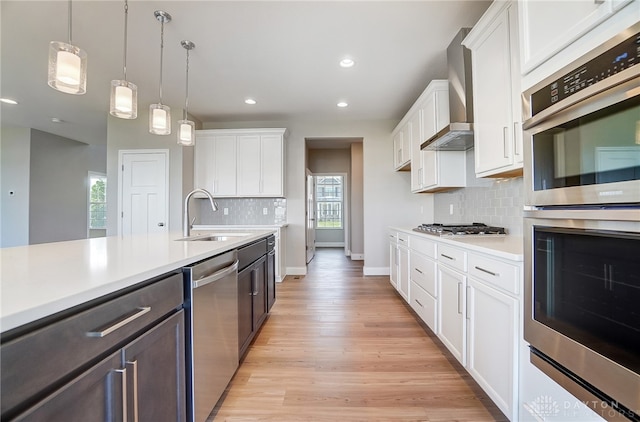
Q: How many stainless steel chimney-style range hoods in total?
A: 1